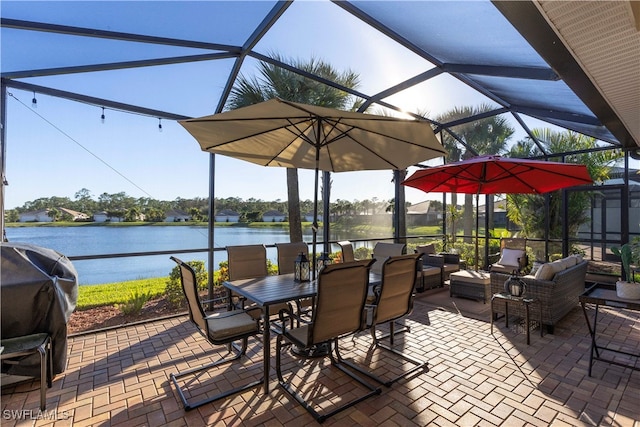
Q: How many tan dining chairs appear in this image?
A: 7